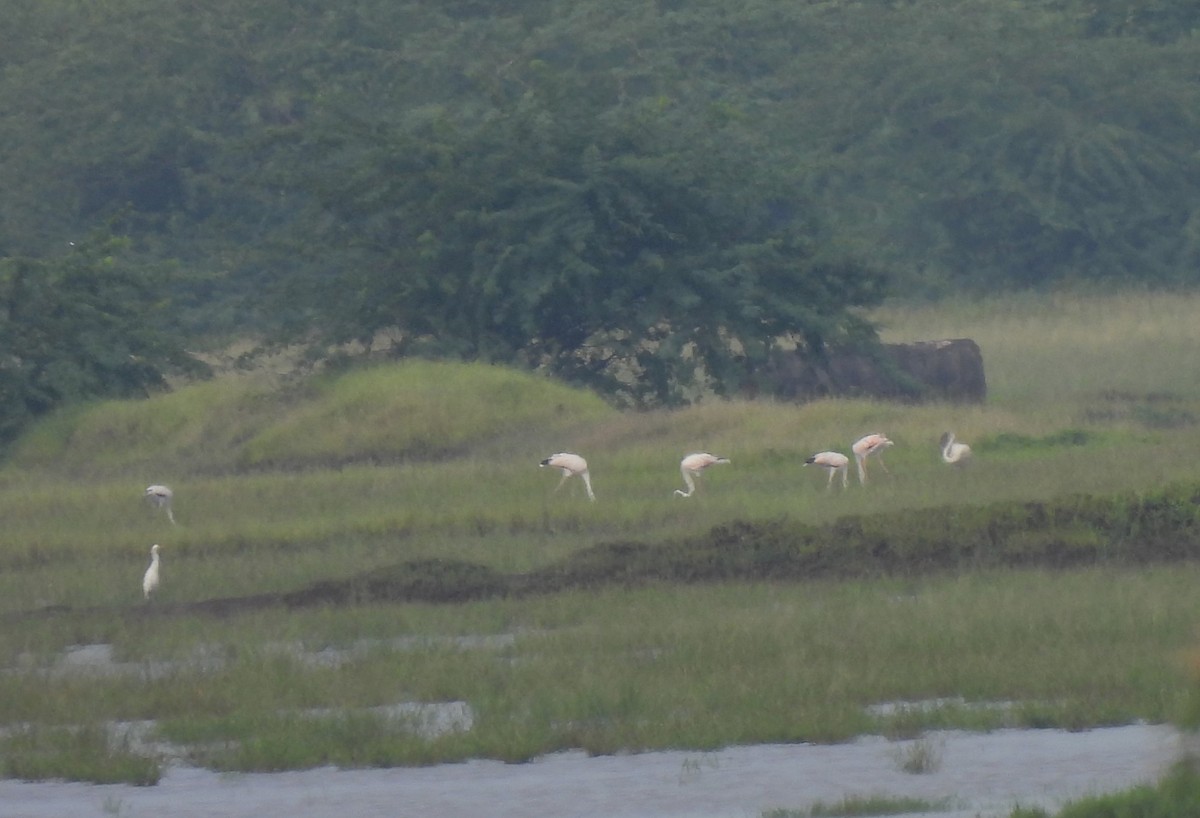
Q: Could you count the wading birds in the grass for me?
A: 7